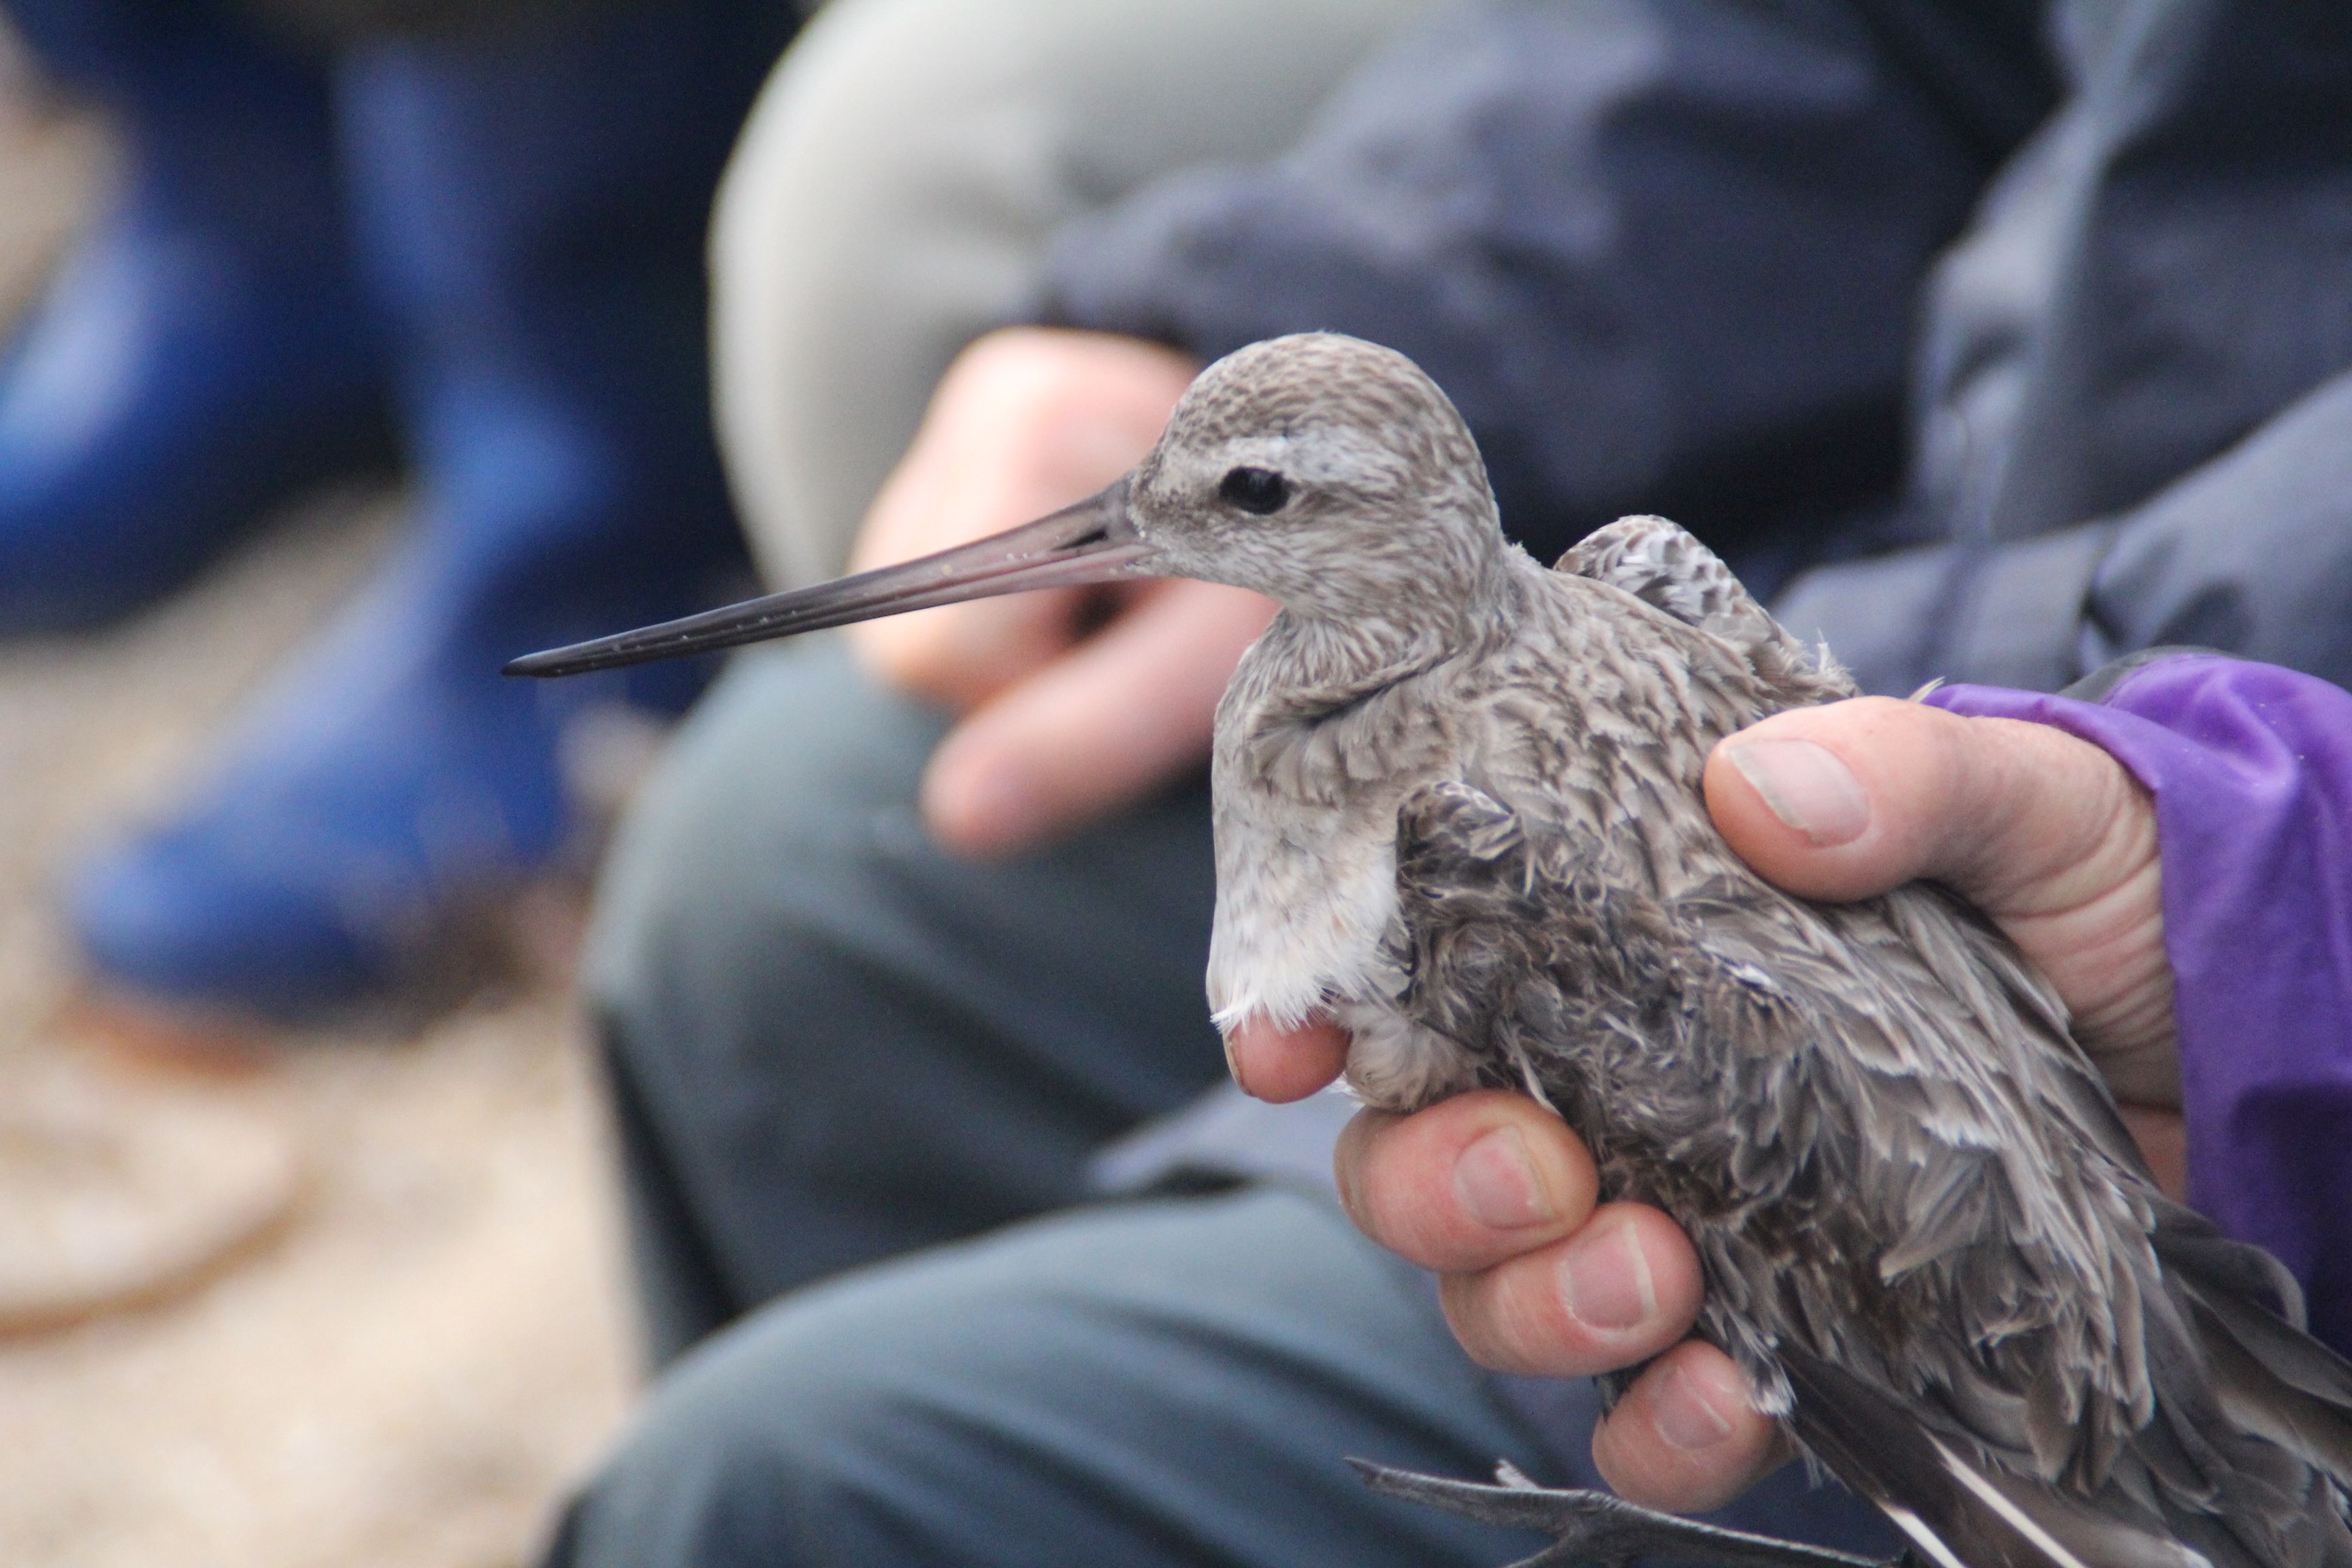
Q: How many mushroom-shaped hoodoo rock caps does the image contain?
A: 0